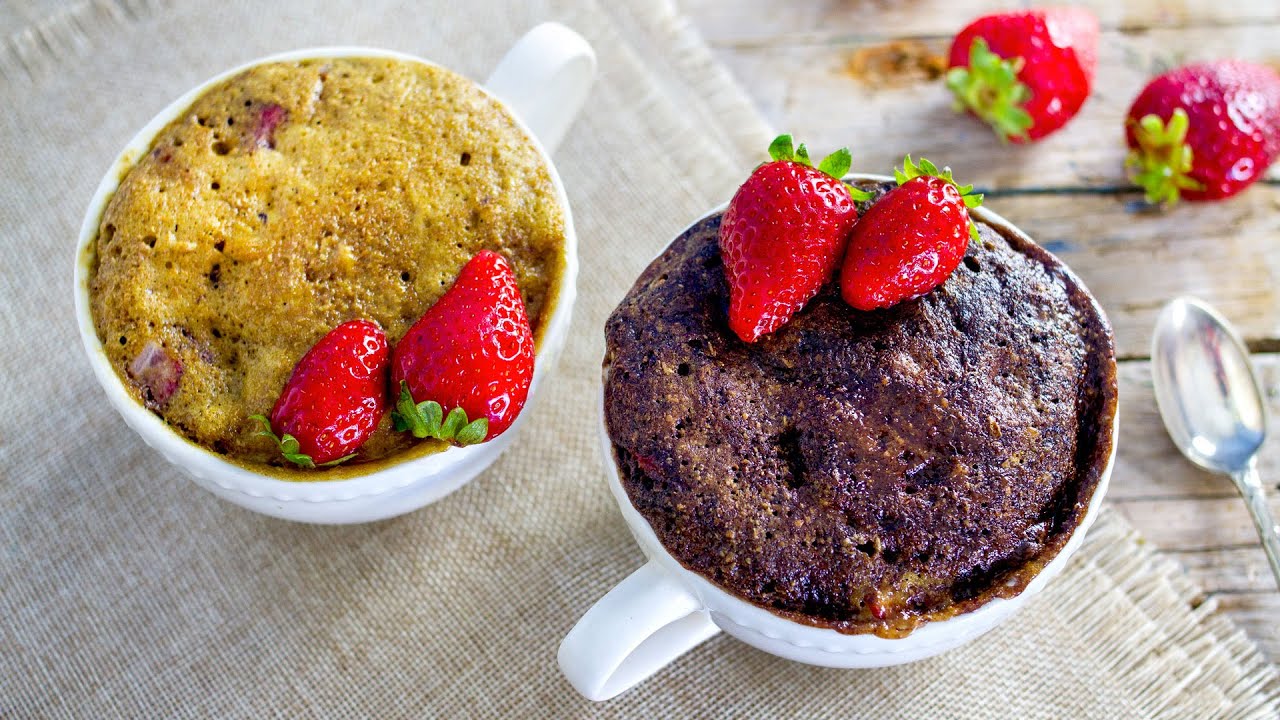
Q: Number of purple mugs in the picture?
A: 0